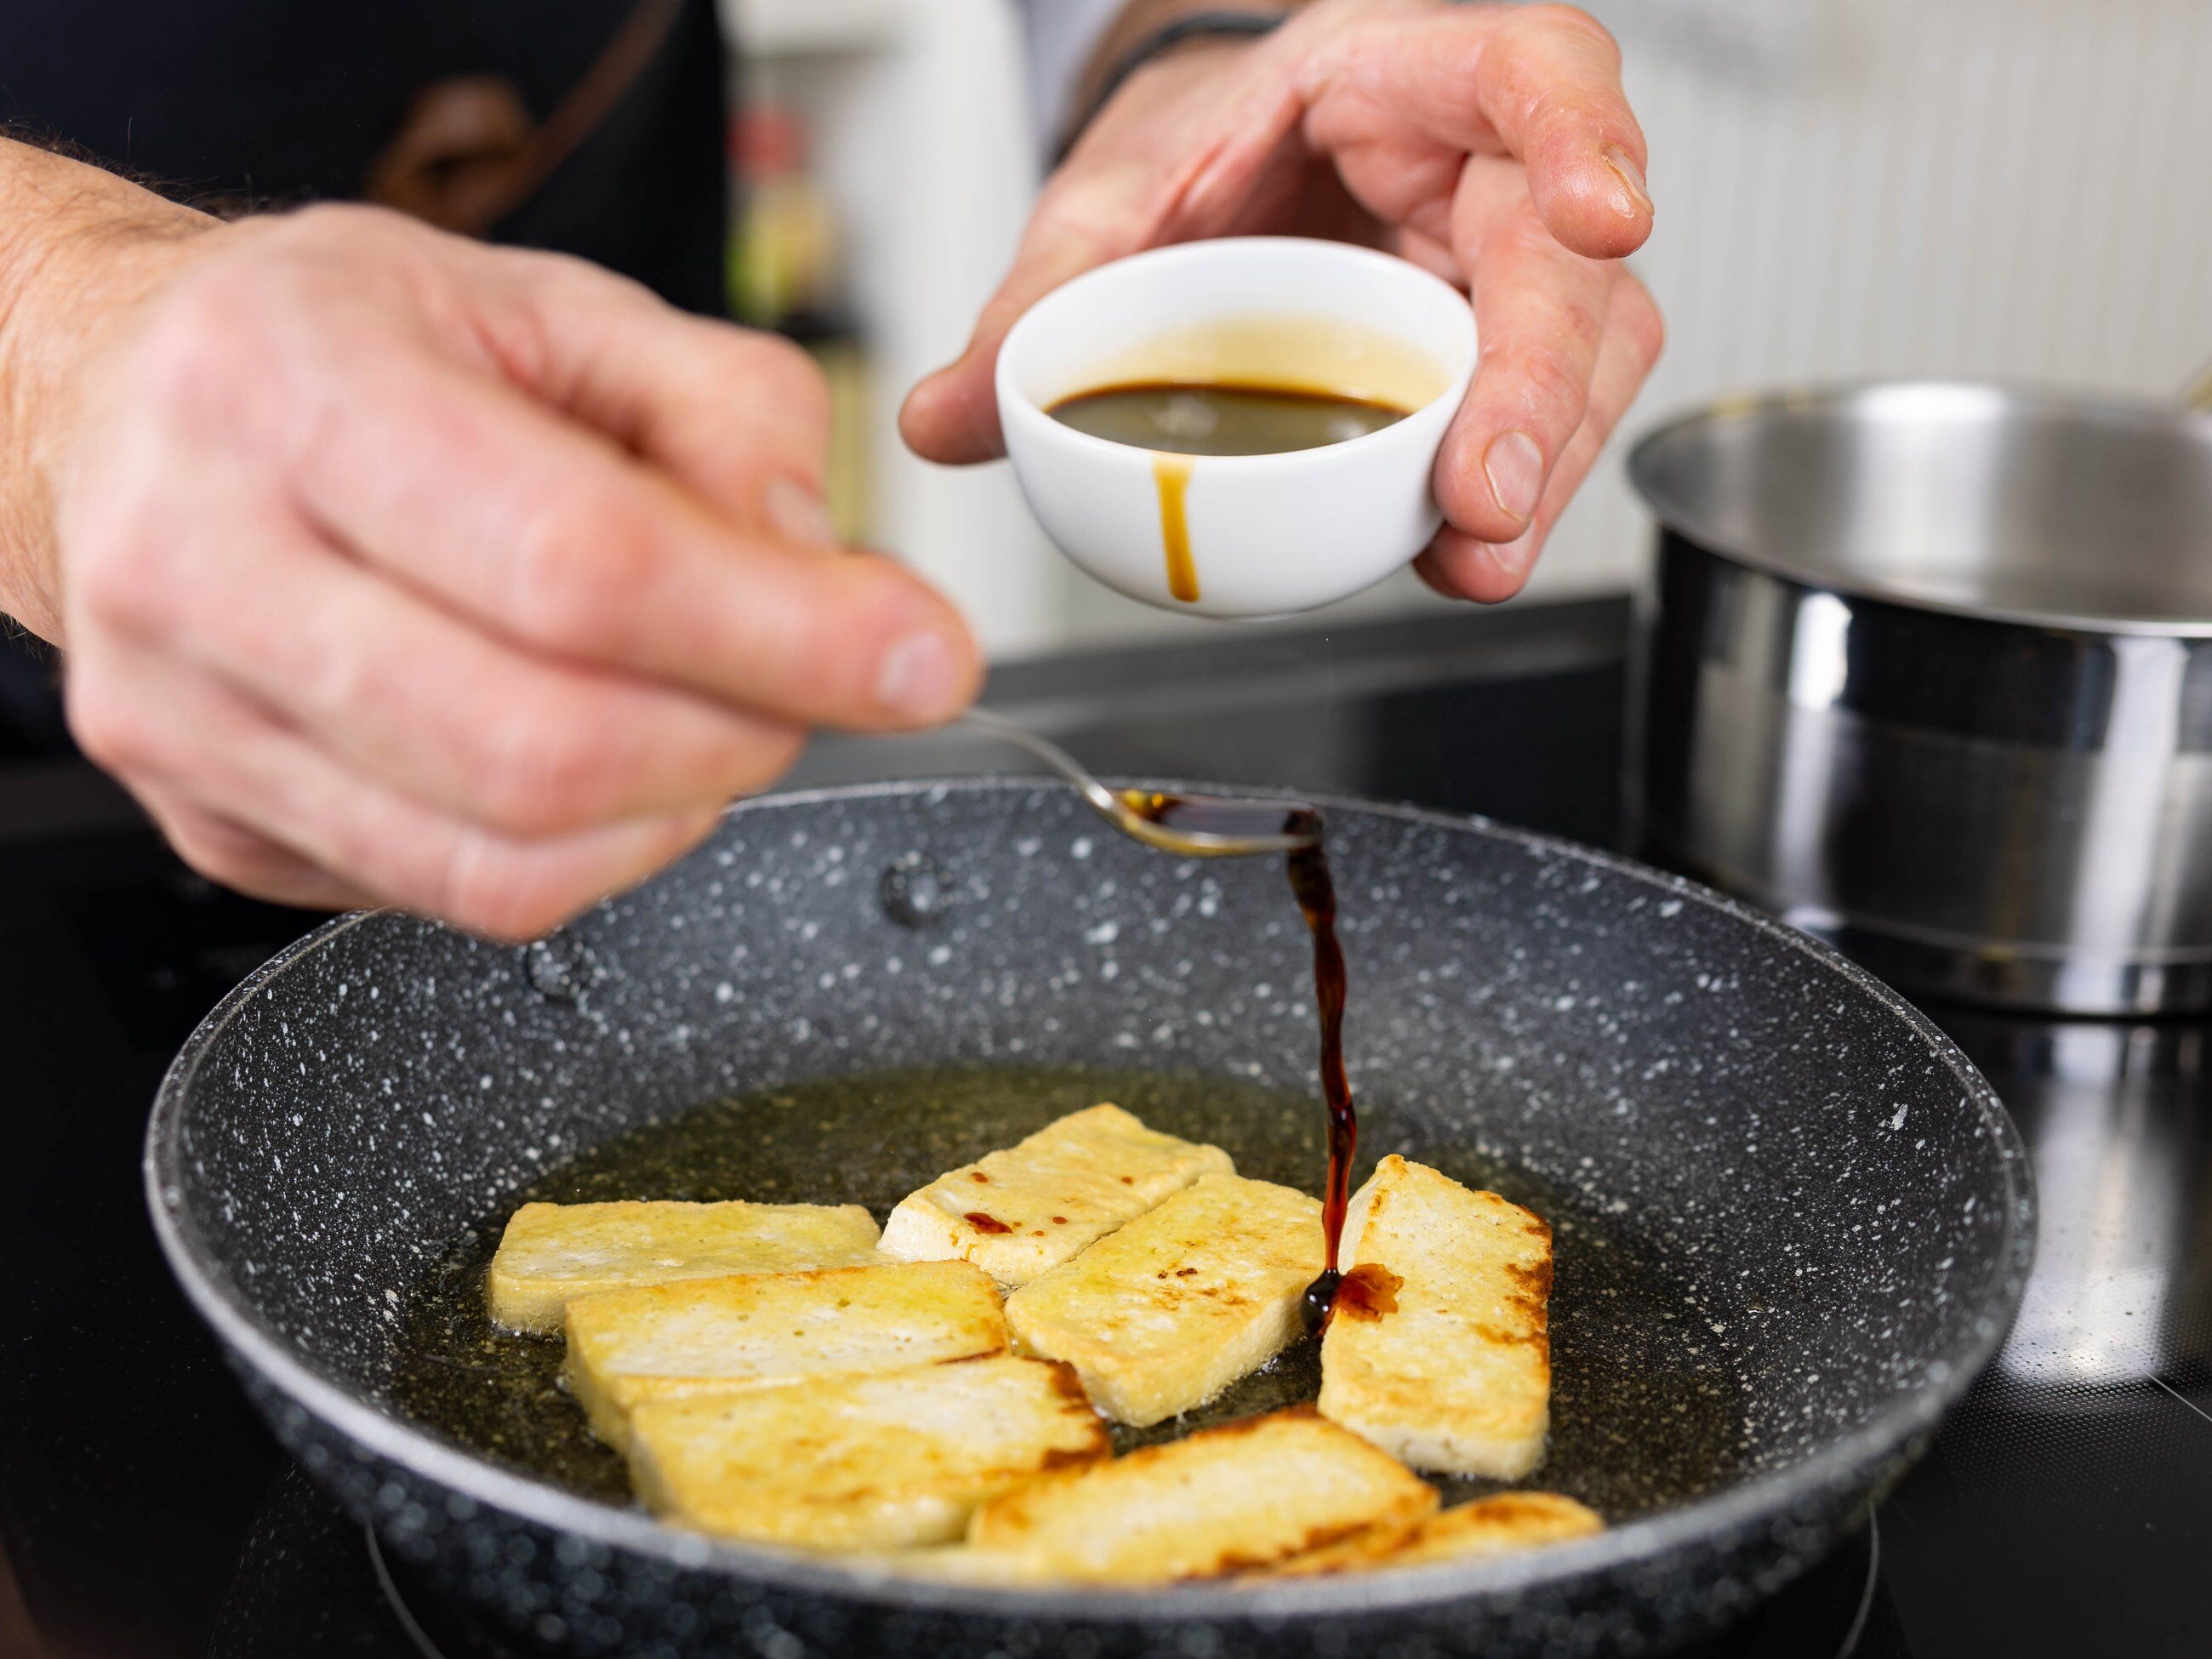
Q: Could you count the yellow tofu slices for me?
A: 8